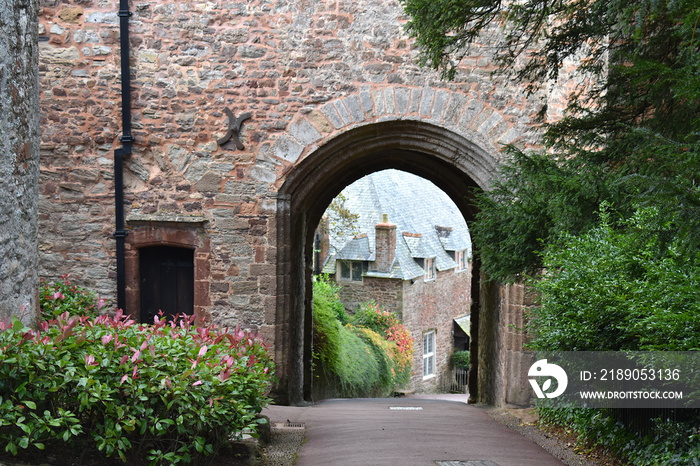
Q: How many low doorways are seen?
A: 1